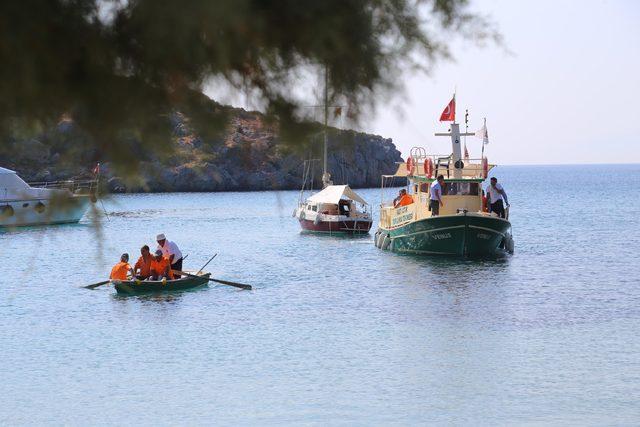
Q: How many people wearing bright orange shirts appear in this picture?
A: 4